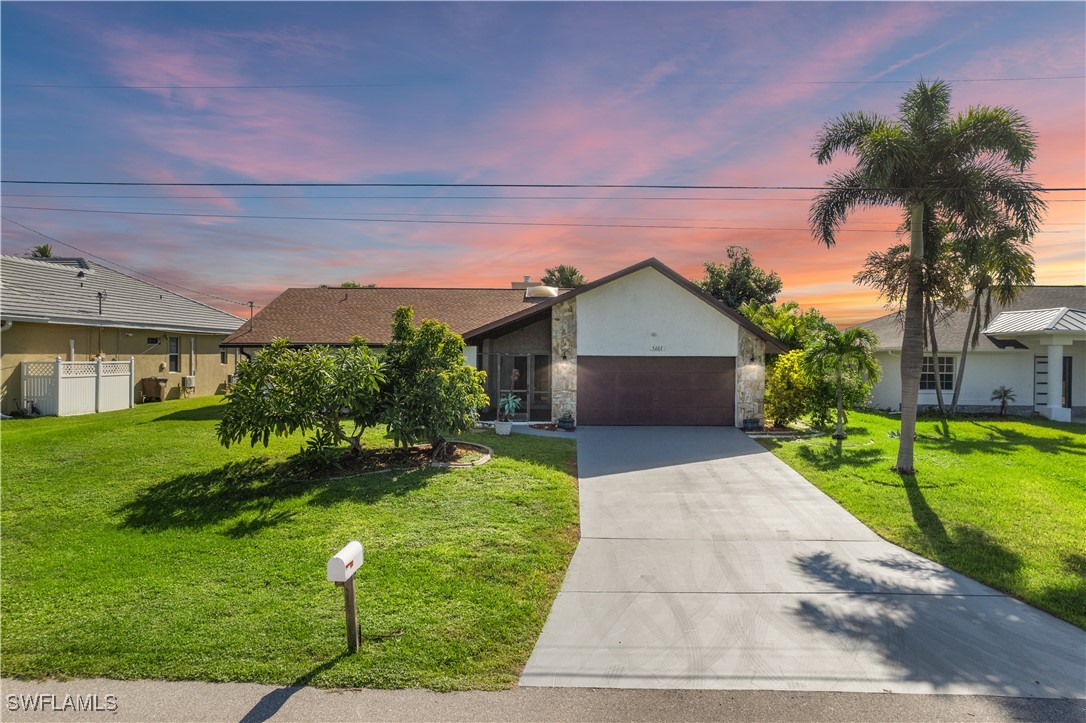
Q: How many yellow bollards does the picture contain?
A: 0